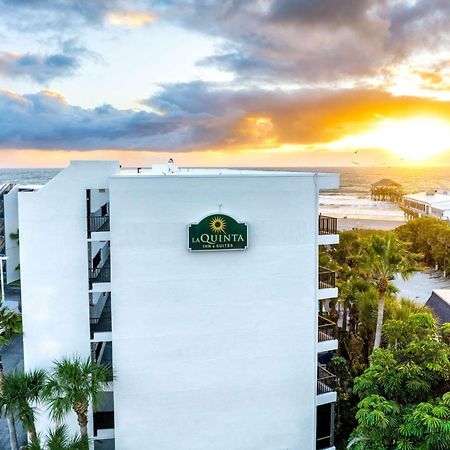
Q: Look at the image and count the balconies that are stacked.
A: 4